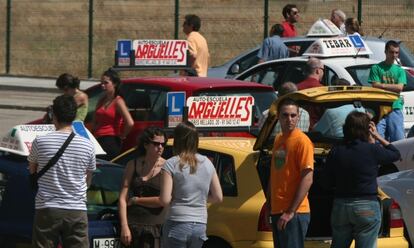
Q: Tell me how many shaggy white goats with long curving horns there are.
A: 0